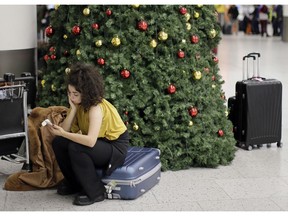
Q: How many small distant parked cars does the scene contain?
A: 0